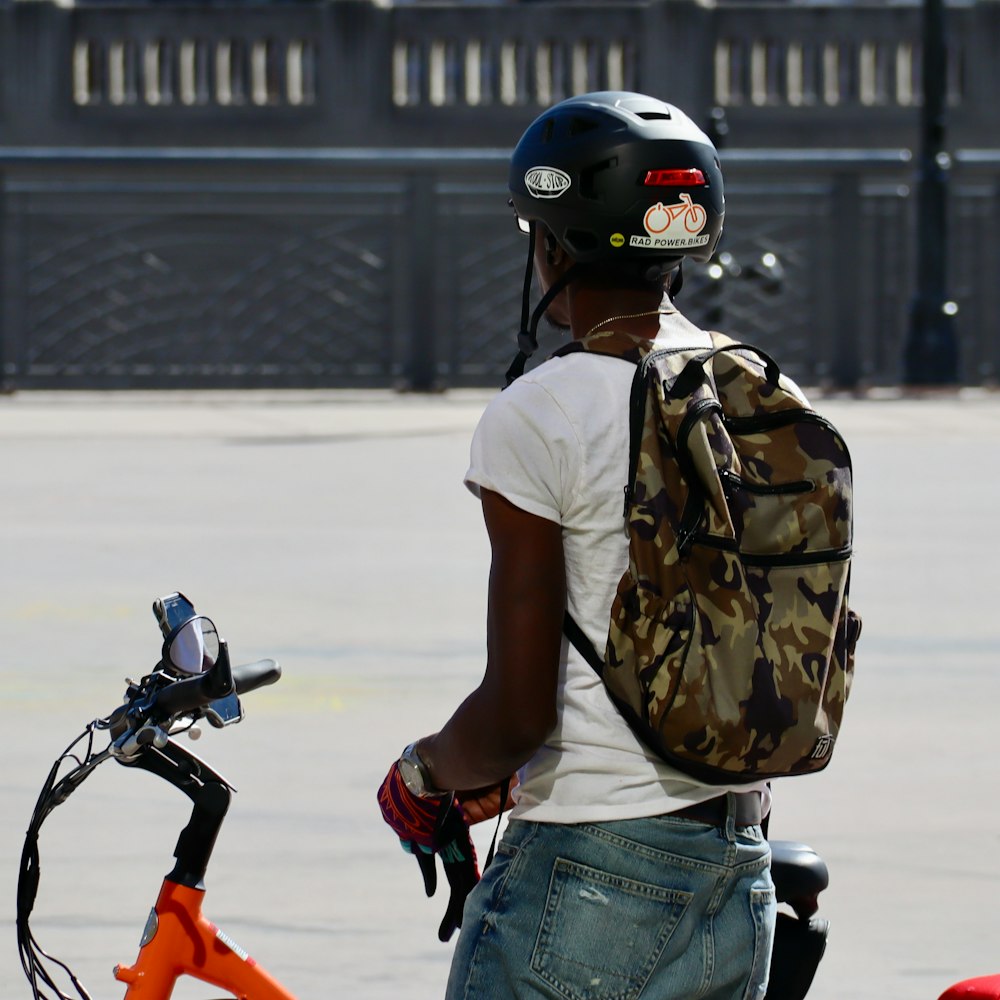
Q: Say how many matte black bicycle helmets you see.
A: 1